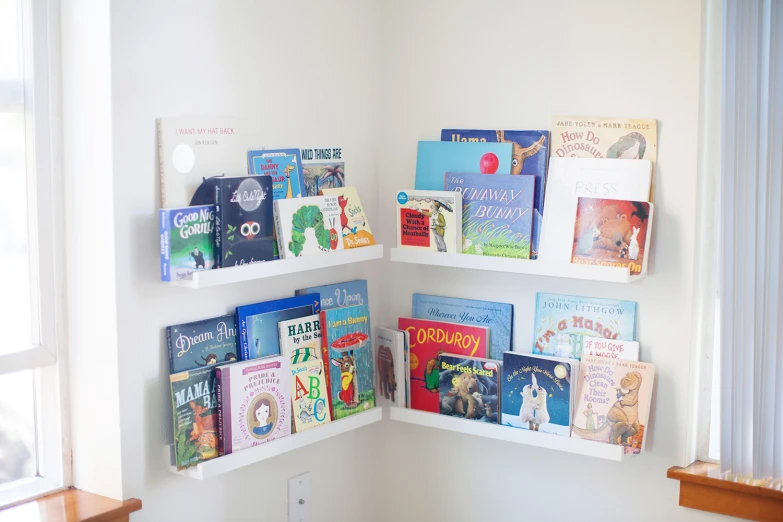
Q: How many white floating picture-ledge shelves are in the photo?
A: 4